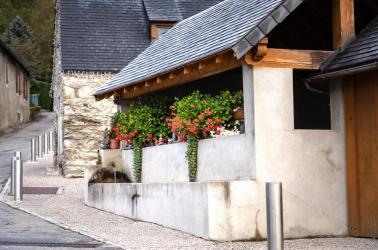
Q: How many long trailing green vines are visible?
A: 2